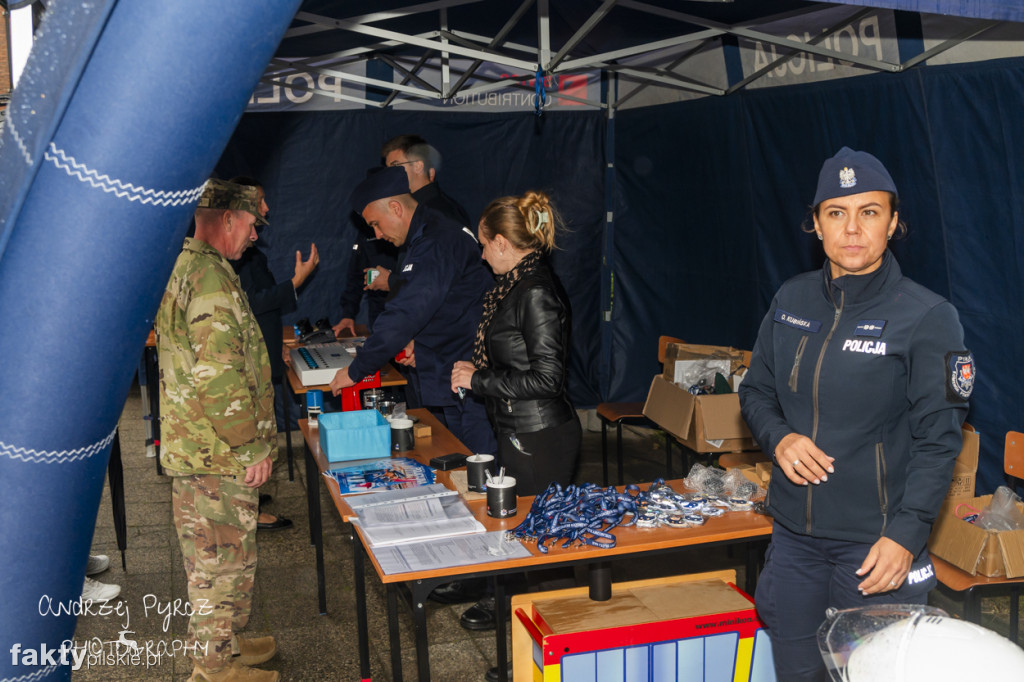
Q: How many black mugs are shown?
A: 3